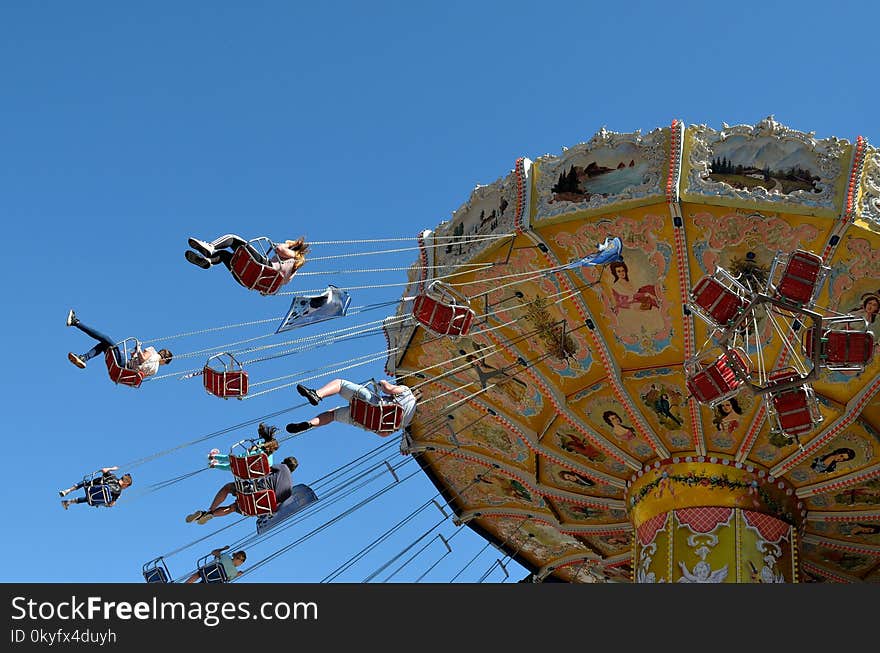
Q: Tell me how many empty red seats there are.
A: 7